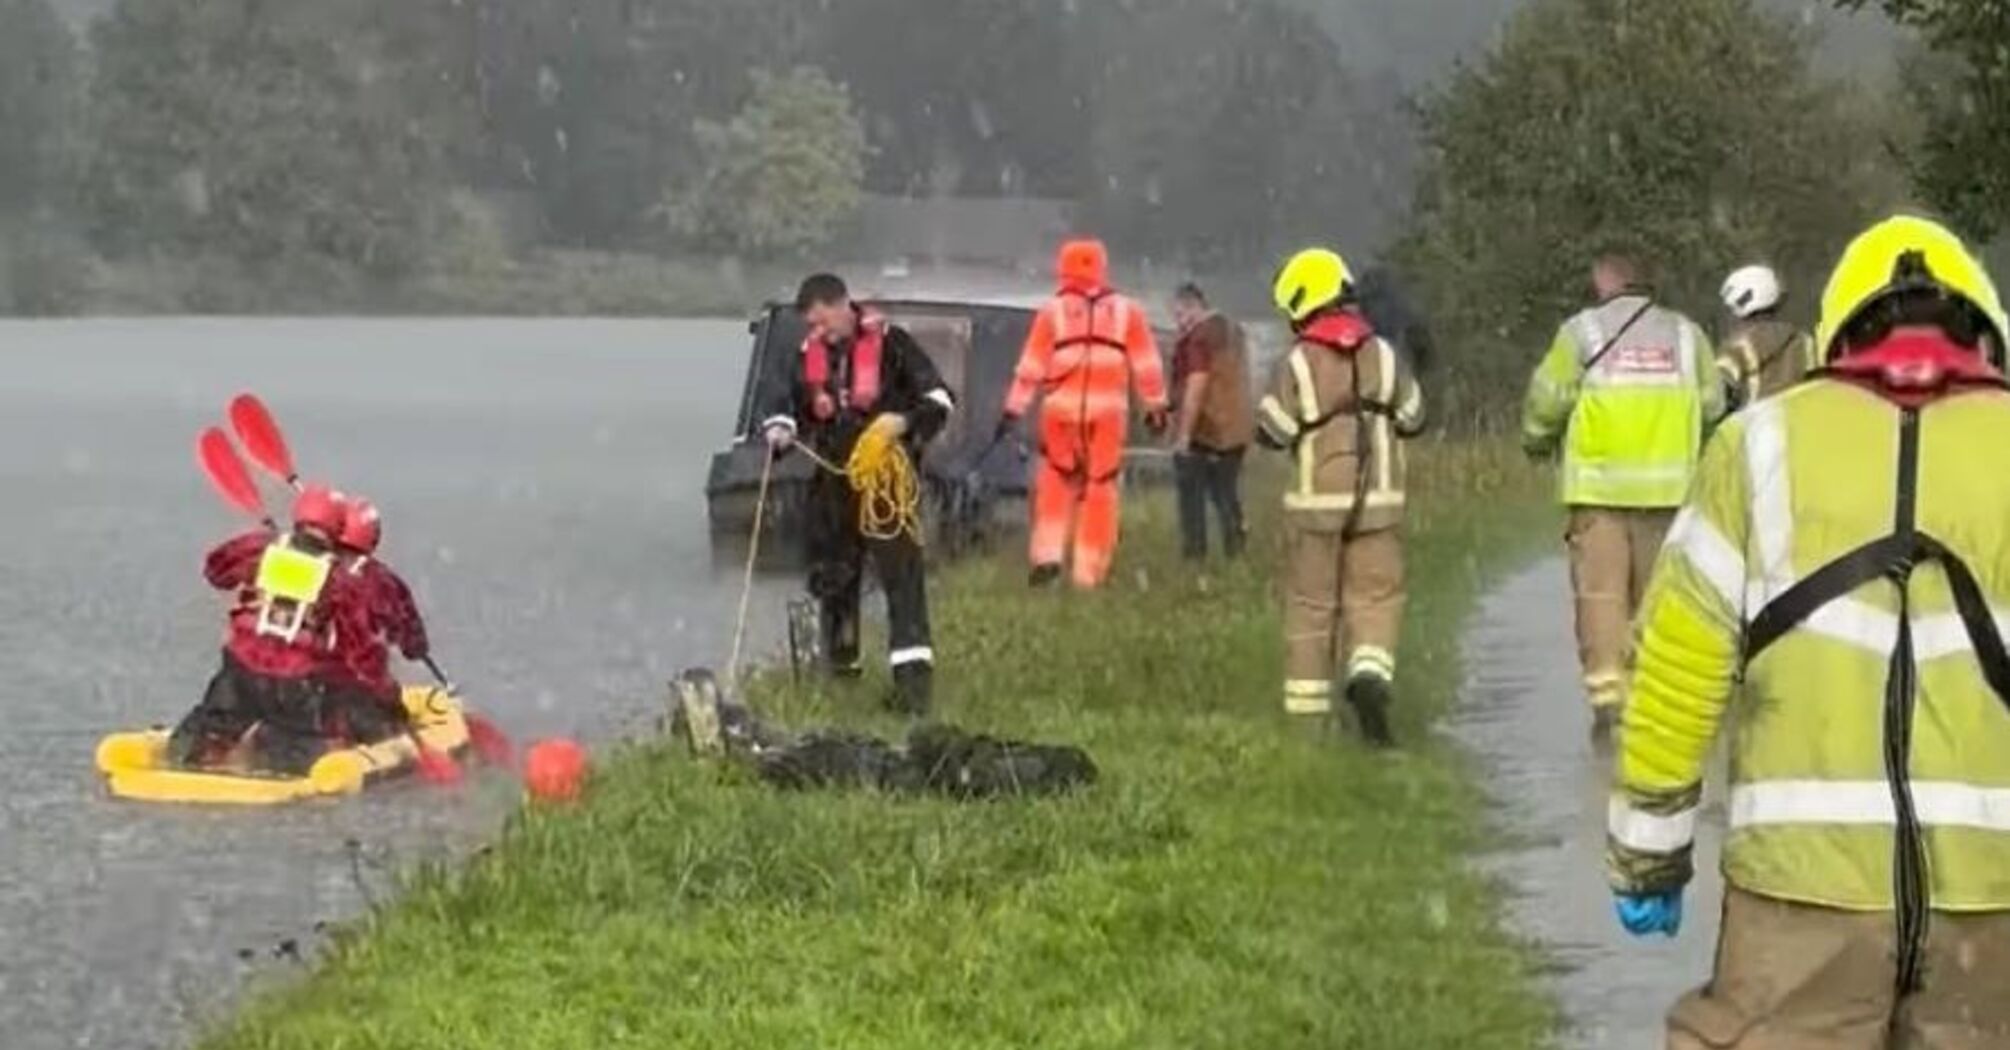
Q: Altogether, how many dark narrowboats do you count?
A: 1